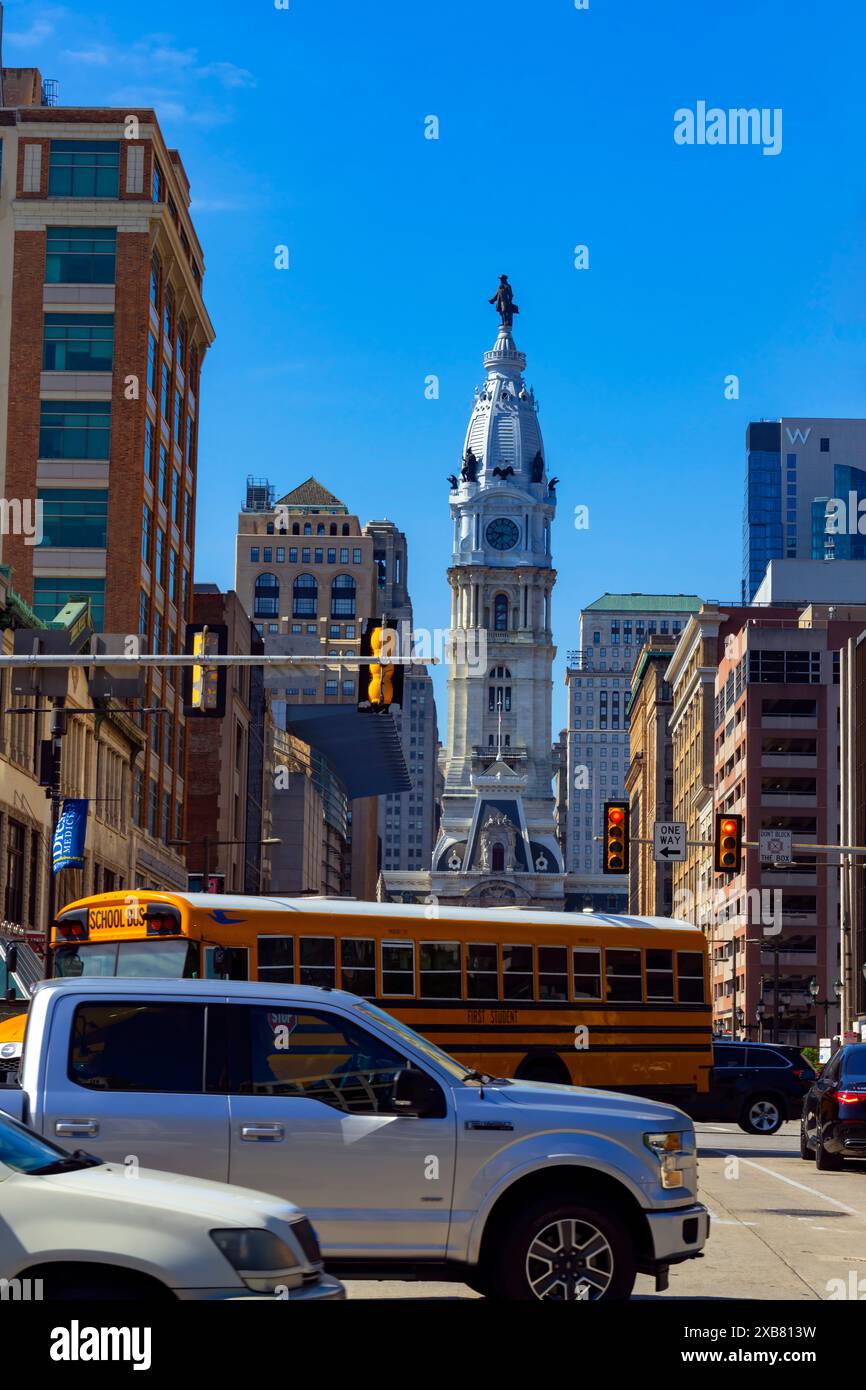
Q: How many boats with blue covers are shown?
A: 0